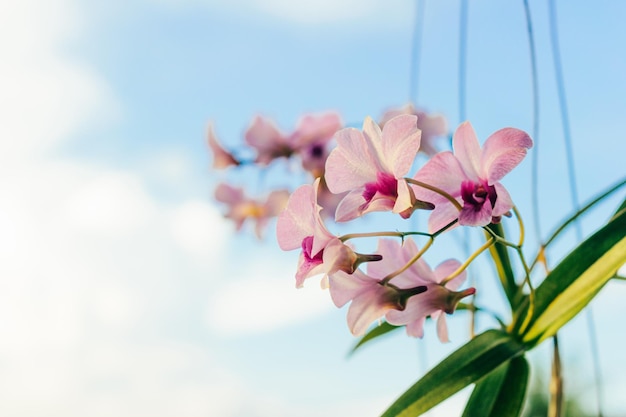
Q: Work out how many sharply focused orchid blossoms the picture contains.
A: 5